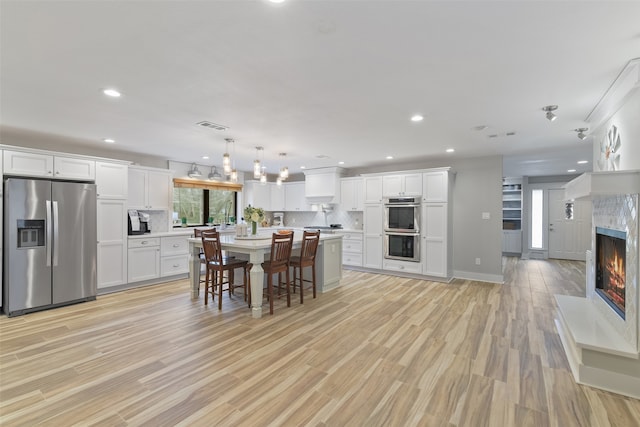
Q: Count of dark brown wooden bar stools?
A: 4